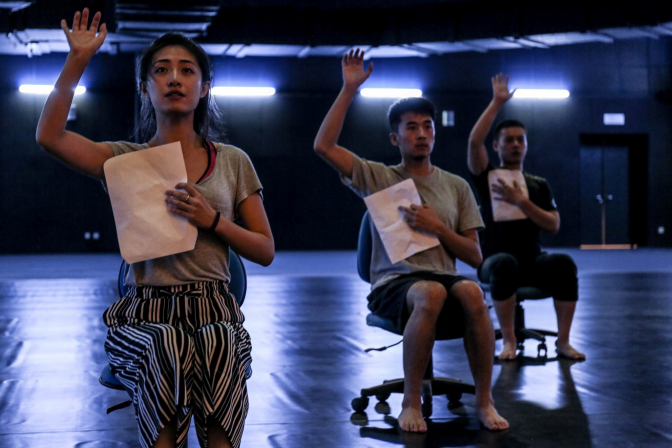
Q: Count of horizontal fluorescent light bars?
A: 4